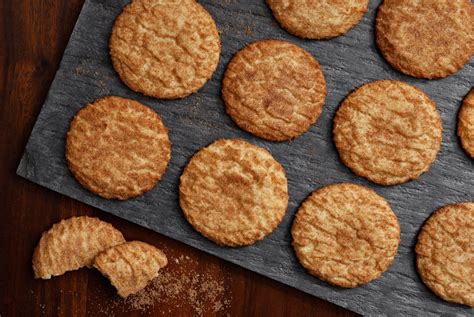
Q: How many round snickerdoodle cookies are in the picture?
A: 10